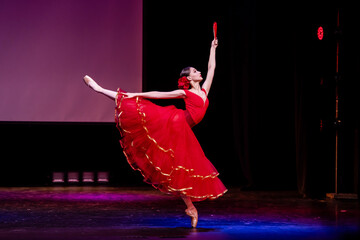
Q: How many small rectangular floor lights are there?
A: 4